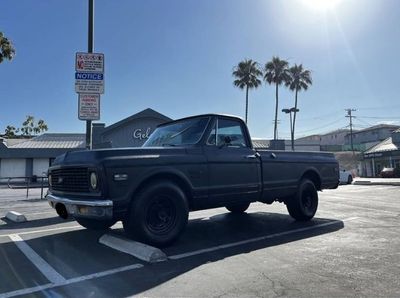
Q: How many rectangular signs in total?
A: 3